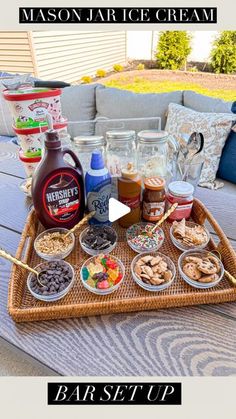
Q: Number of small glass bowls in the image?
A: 8